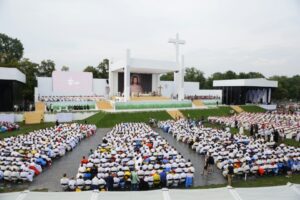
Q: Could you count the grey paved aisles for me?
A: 2